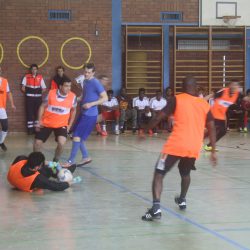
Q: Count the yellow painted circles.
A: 3